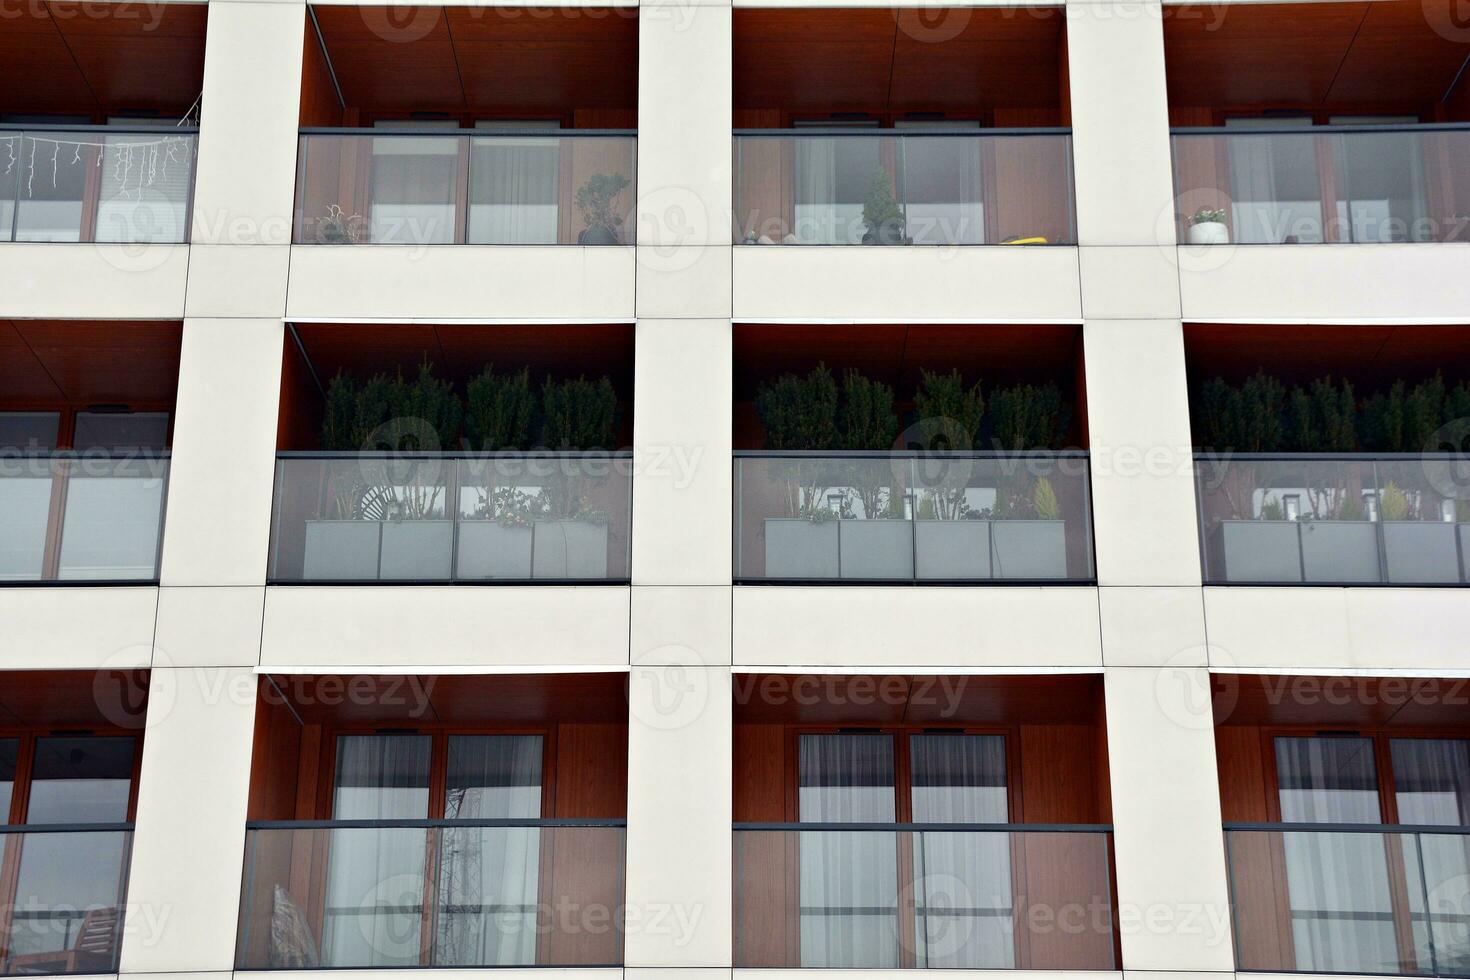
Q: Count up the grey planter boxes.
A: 12